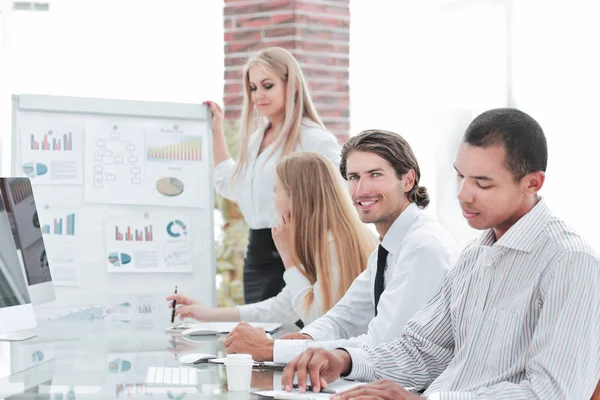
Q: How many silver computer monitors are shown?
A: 2